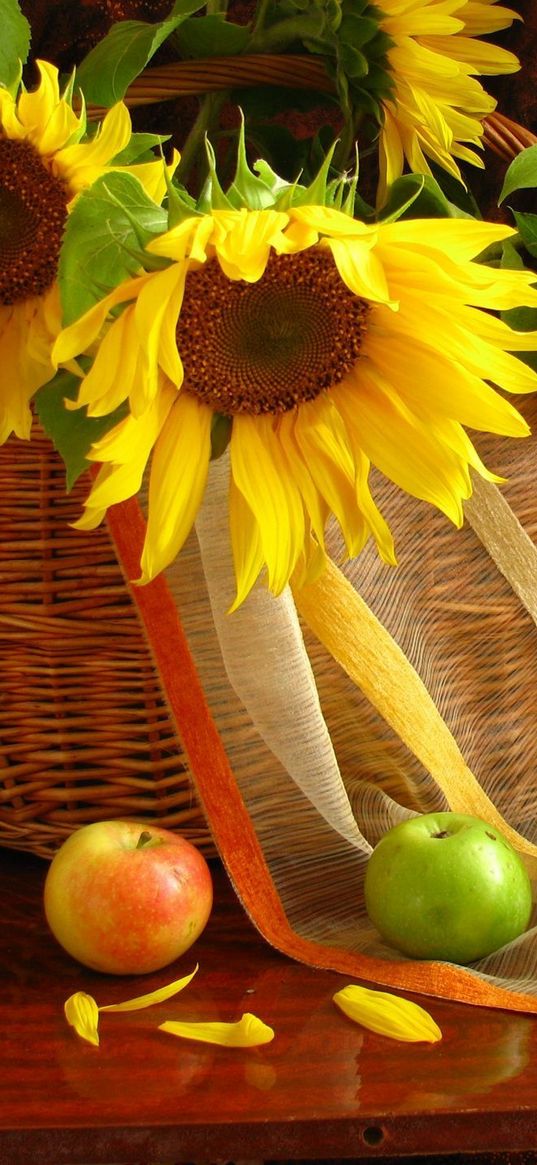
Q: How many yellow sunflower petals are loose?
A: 4